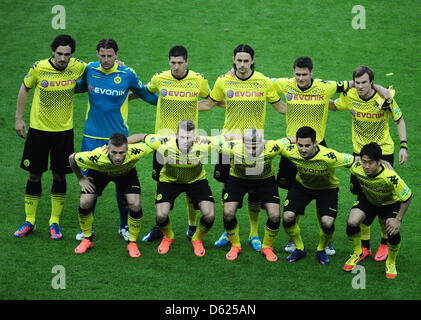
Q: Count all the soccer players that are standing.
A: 6